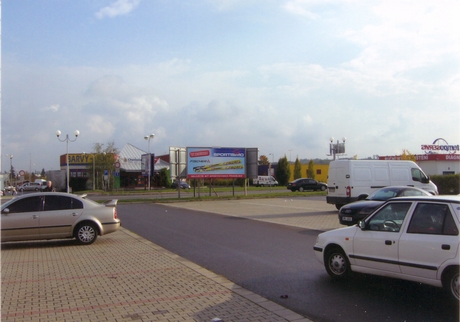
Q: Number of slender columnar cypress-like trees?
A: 3